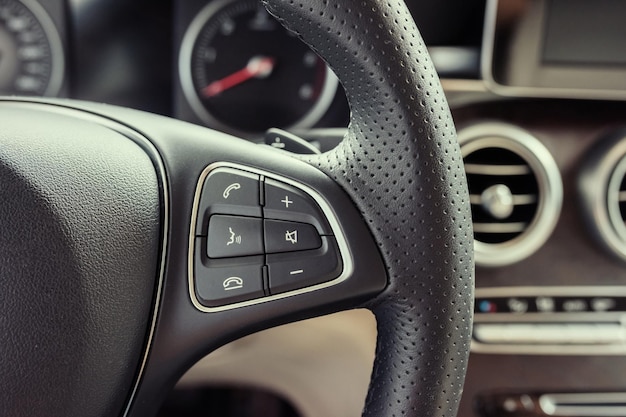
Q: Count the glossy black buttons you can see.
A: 6